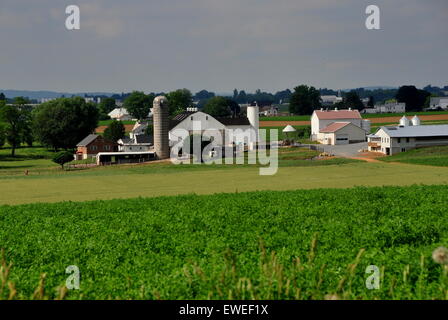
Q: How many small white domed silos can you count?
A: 2